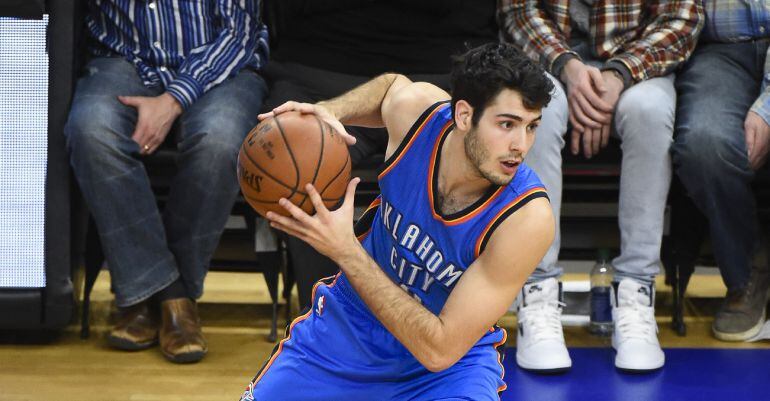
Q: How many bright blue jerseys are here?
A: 1